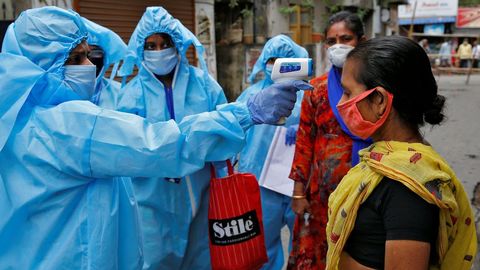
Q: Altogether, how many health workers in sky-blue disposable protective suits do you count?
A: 4